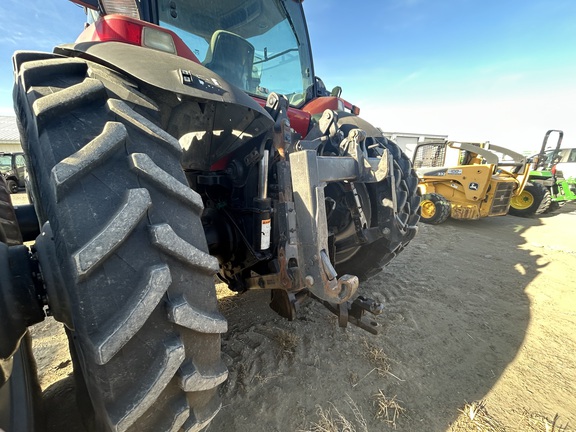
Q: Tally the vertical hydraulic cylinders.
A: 1